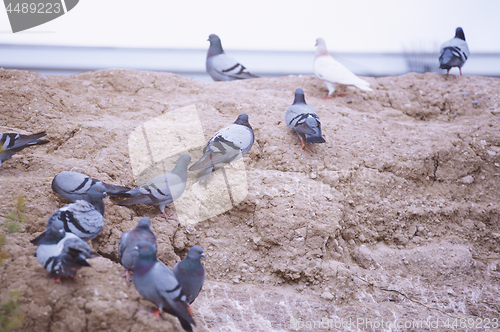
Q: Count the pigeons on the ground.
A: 13